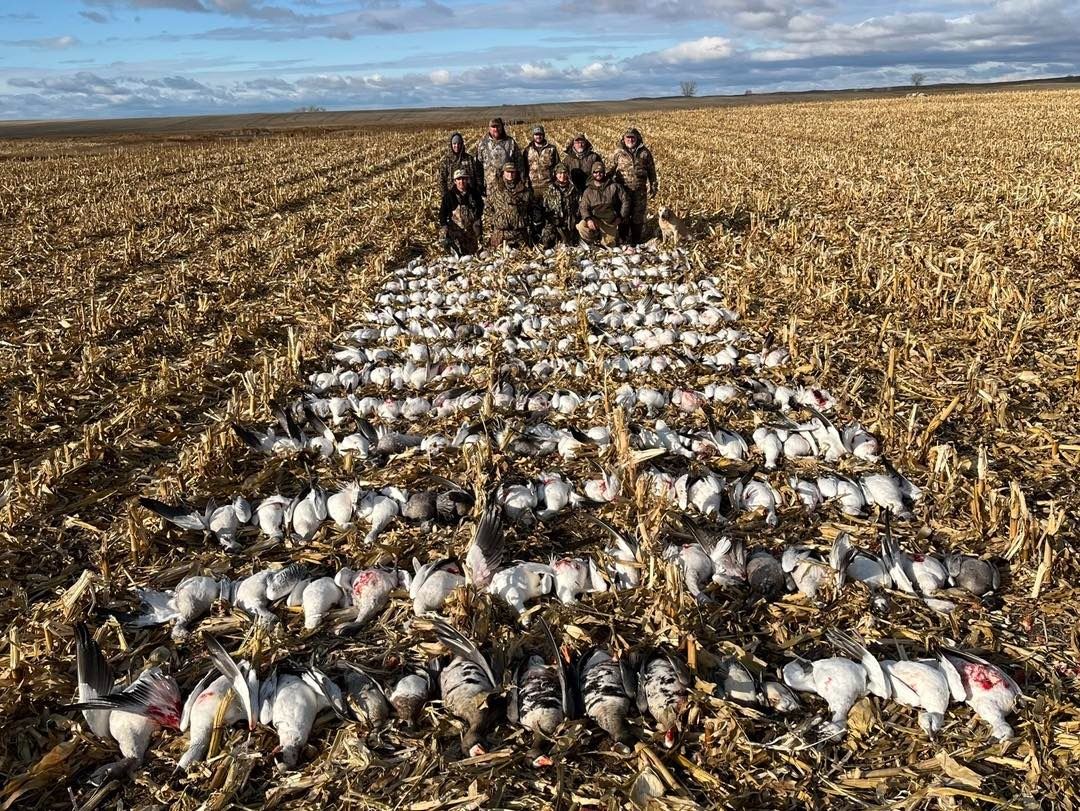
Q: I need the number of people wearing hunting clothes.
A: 9